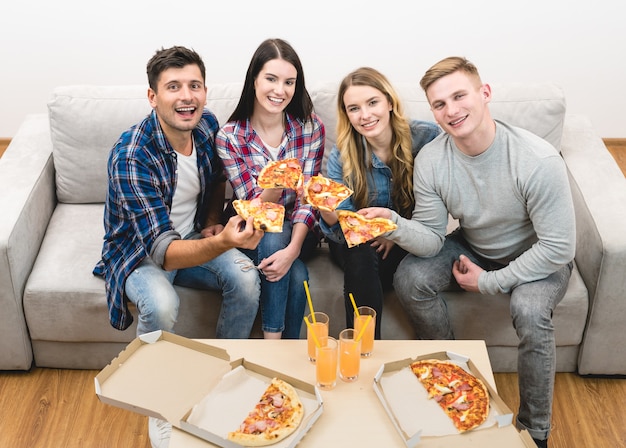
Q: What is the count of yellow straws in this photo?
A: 4